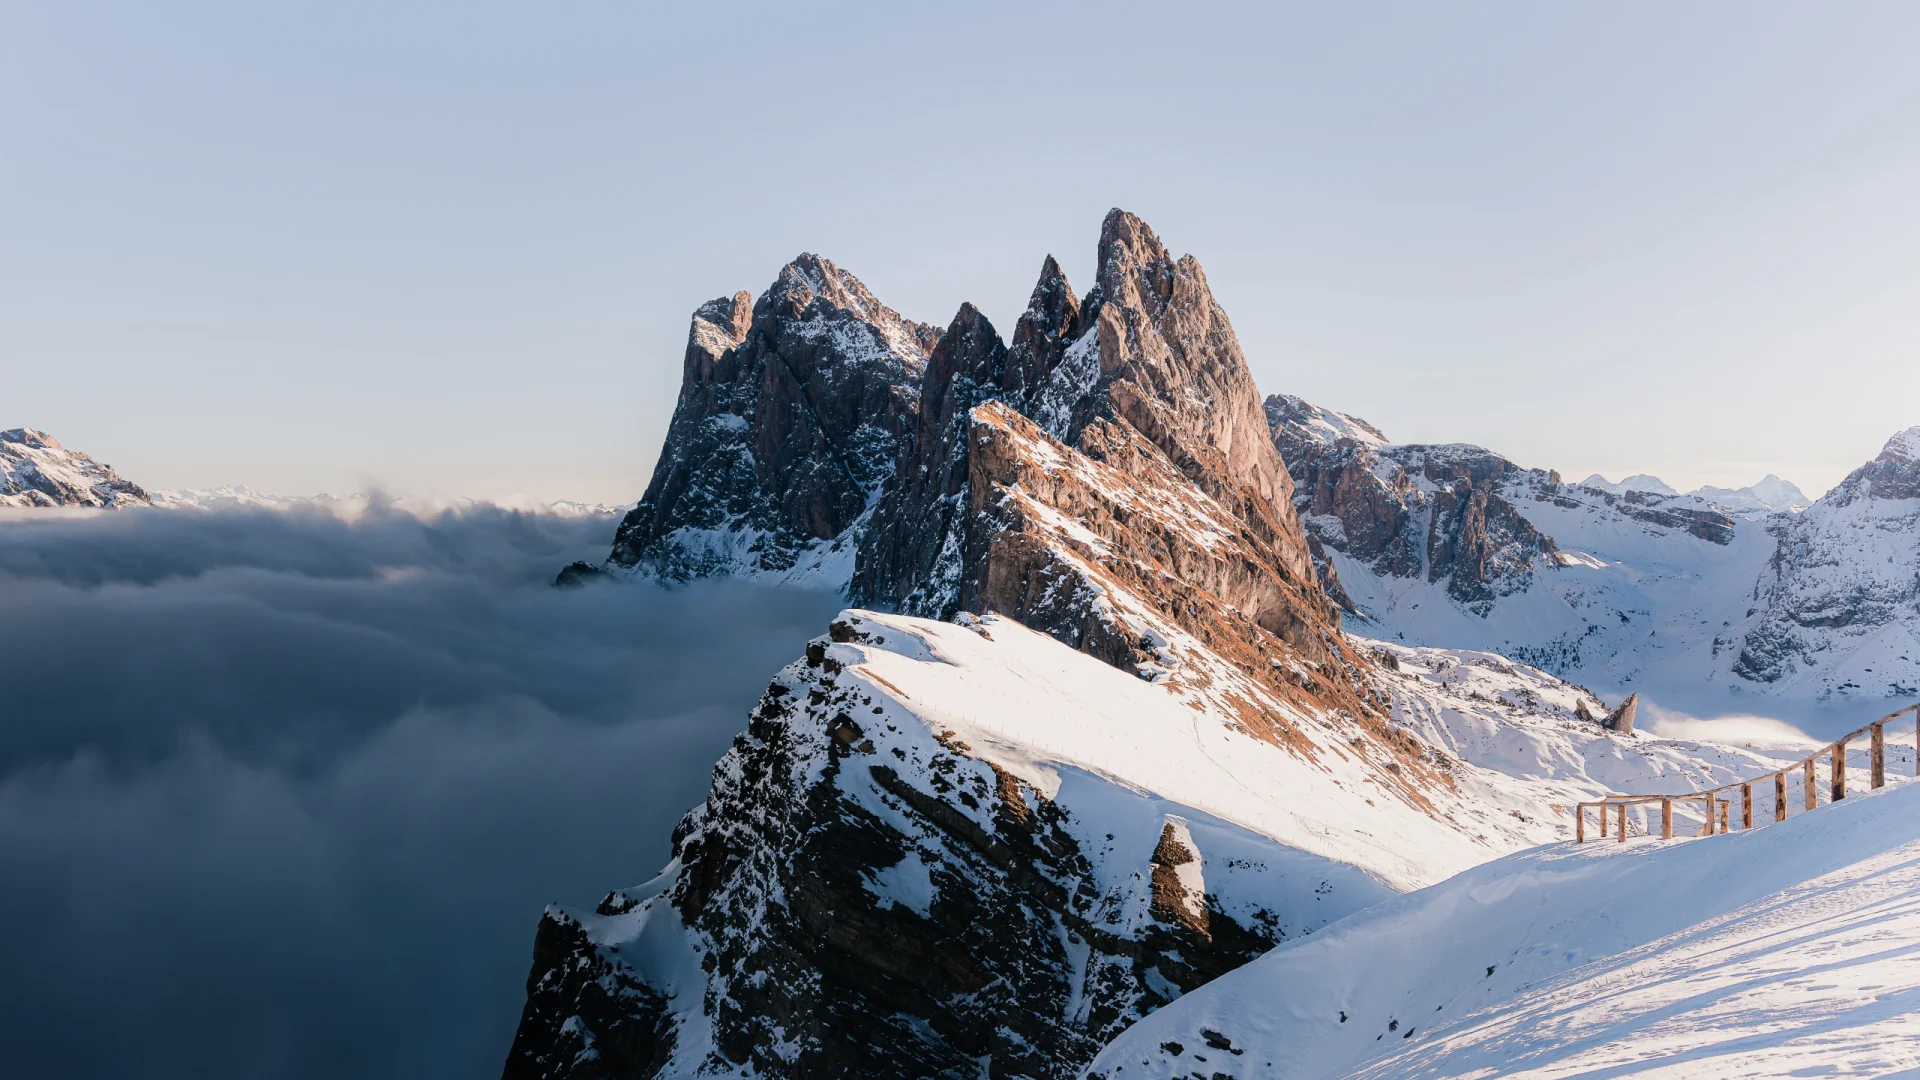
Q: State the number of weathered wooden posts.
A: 12